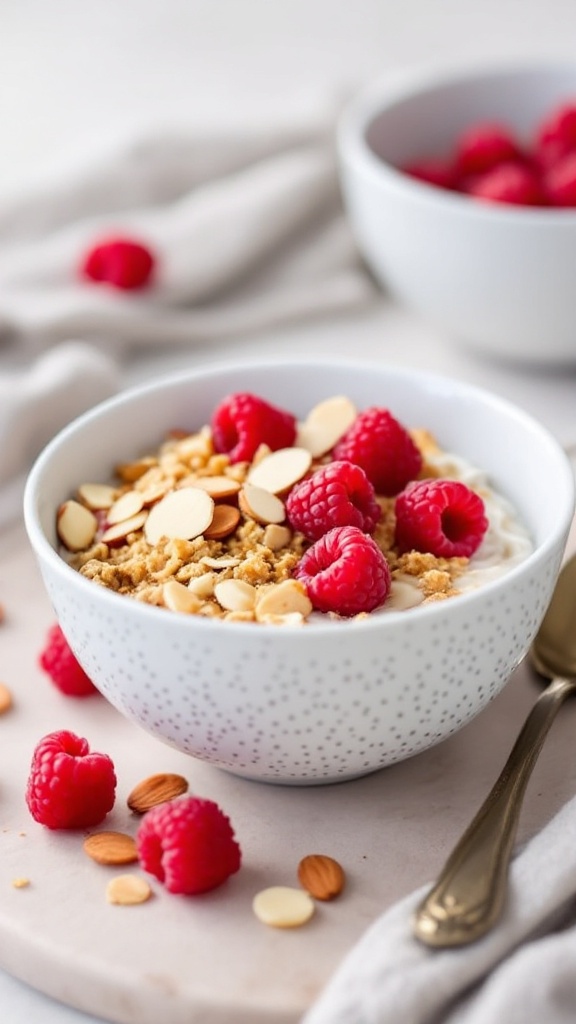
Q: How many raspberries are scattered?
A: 4